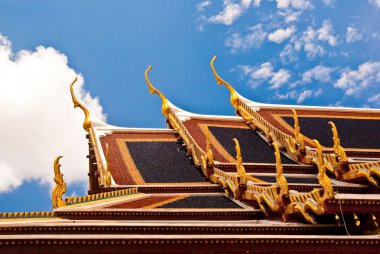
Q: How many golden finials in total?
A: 11